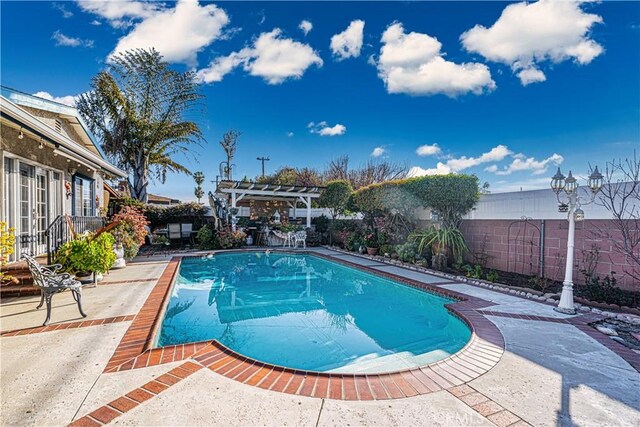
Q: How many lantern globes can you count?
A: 3